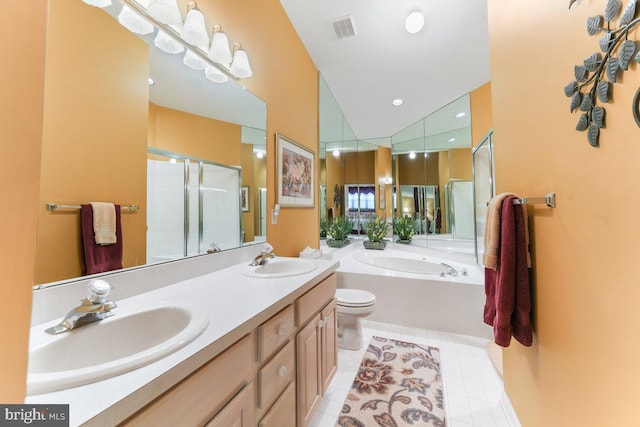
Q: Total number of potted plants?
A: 3